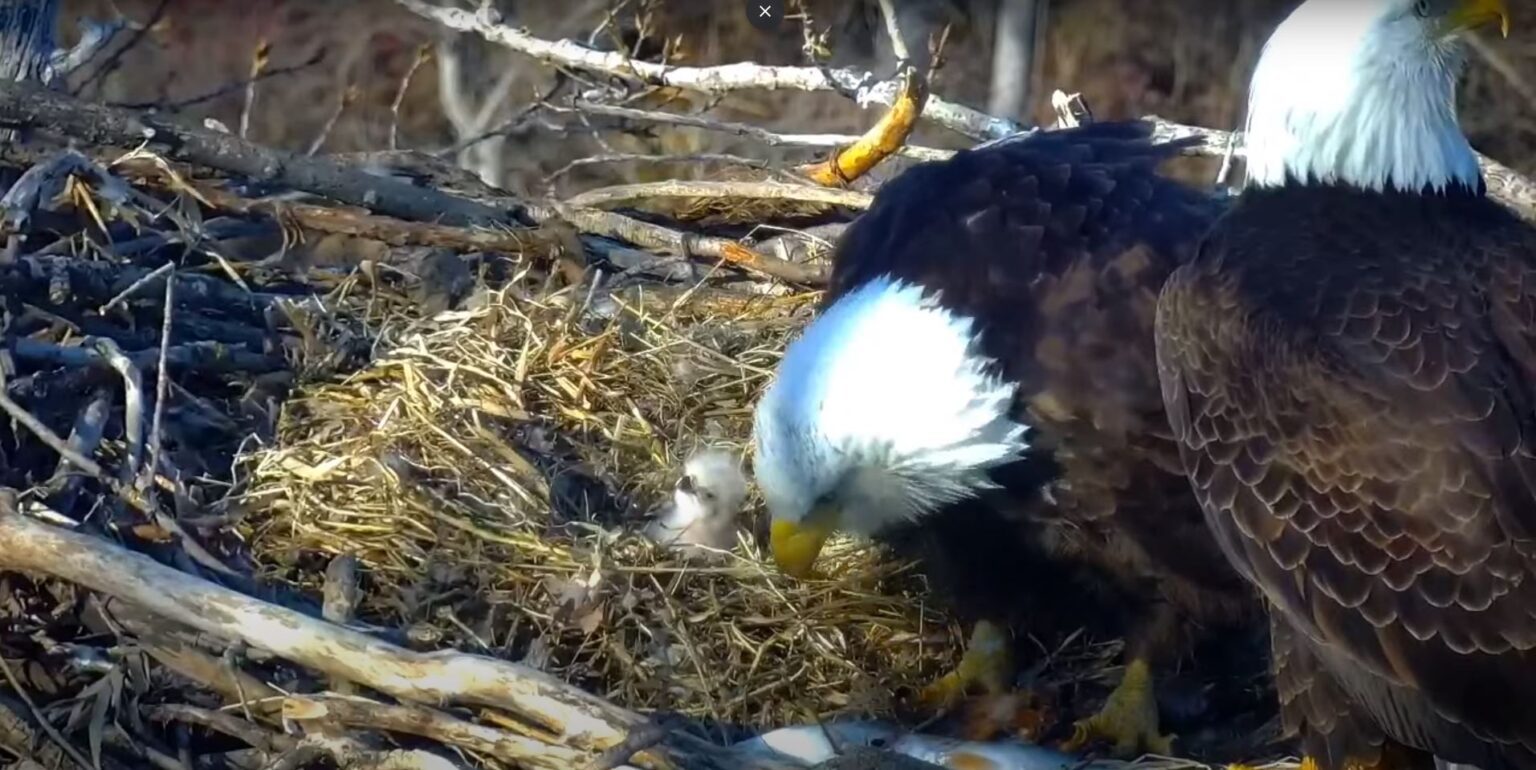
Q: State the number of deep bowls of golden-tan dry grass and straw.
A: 1